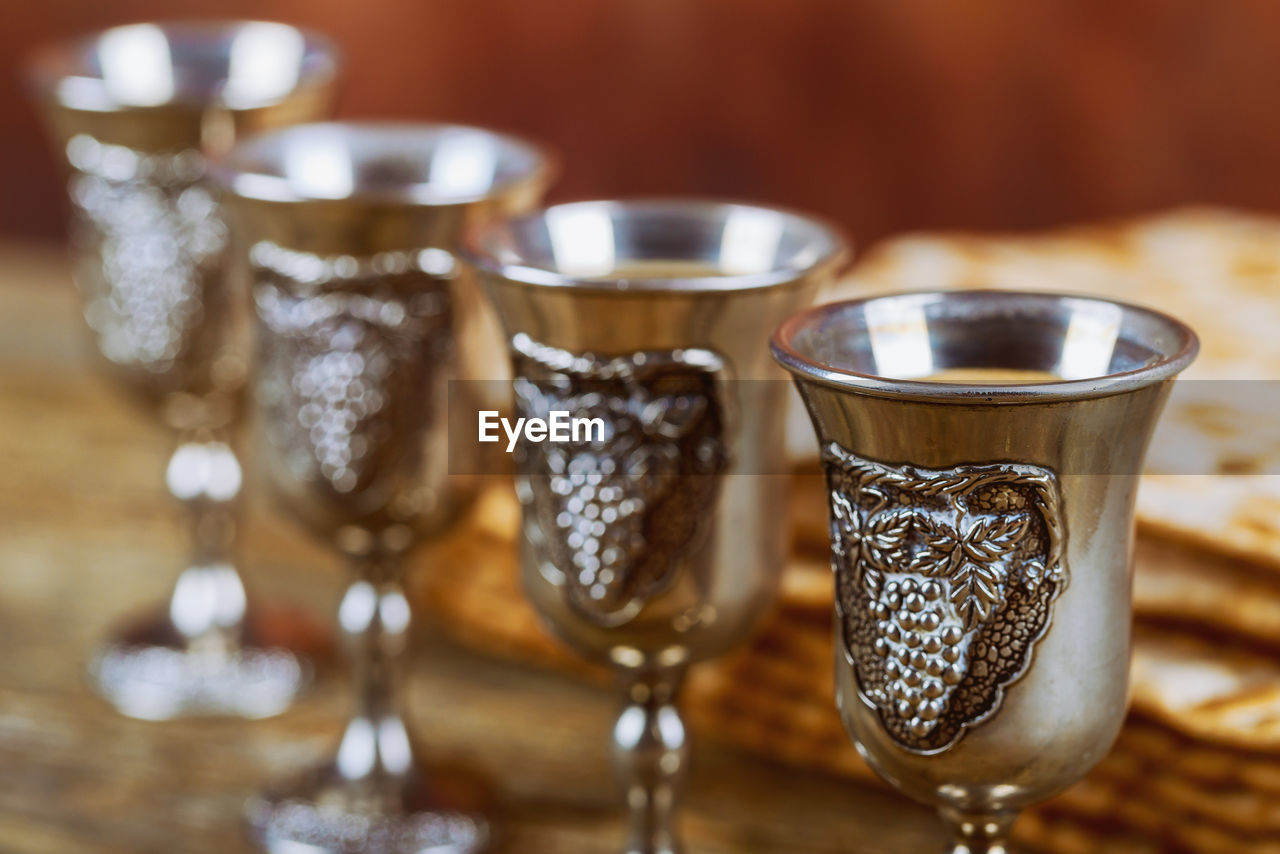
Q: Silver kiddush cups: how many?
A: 4